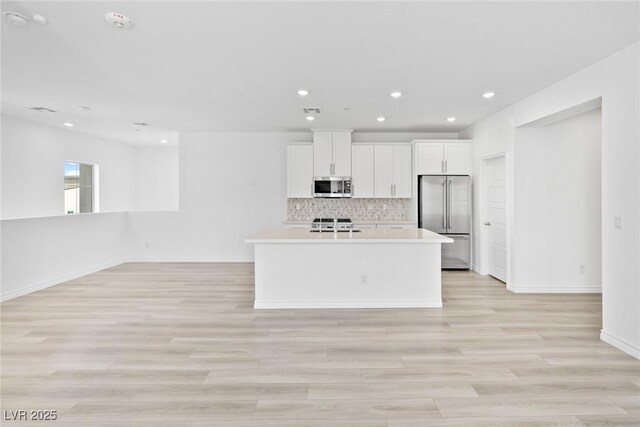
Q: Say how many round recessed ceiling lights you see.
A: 8